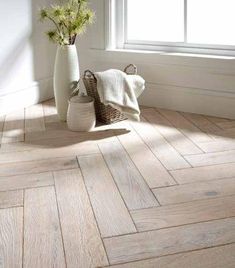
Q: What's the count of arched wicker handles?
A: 2